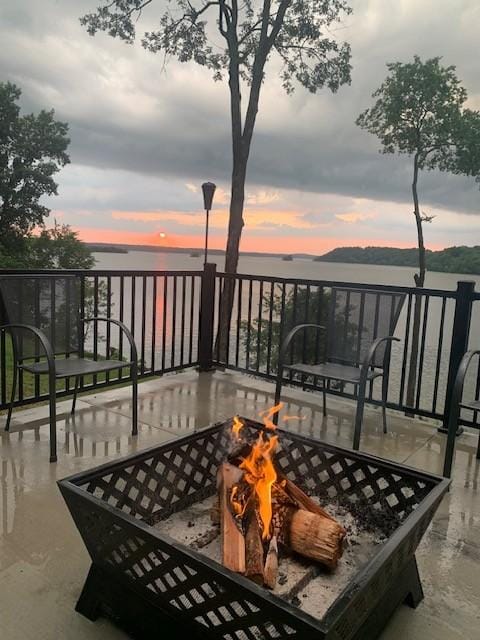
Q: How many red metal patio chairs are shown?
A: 0